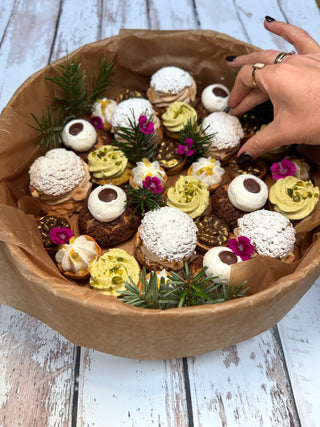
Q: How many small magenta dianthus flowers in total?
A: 7